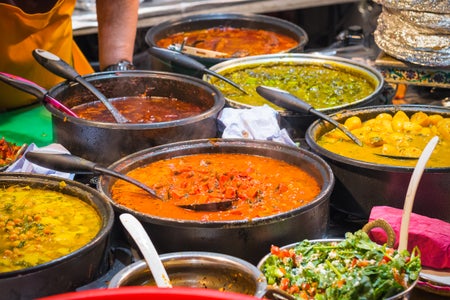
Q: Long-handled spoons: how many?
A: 7